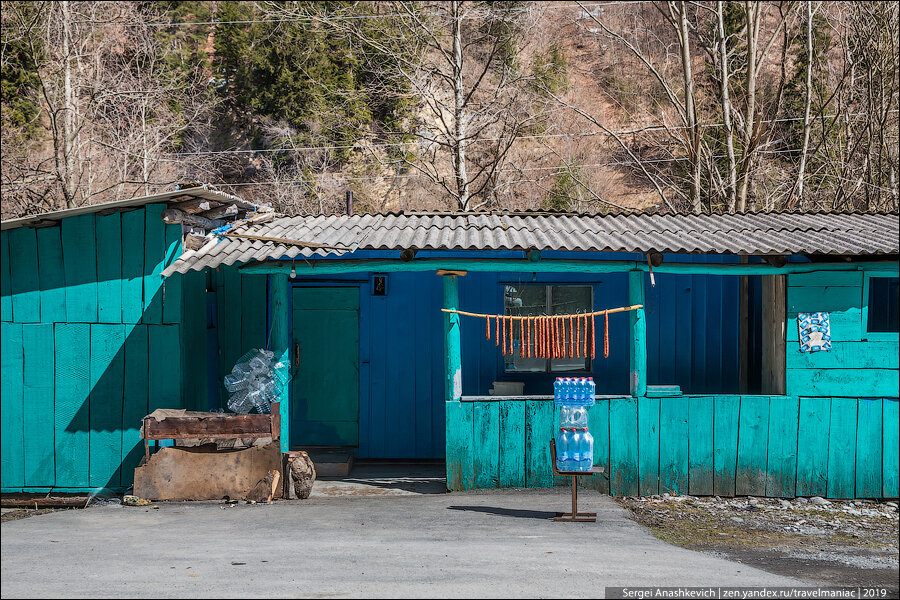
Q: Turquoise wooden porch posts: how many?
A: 3